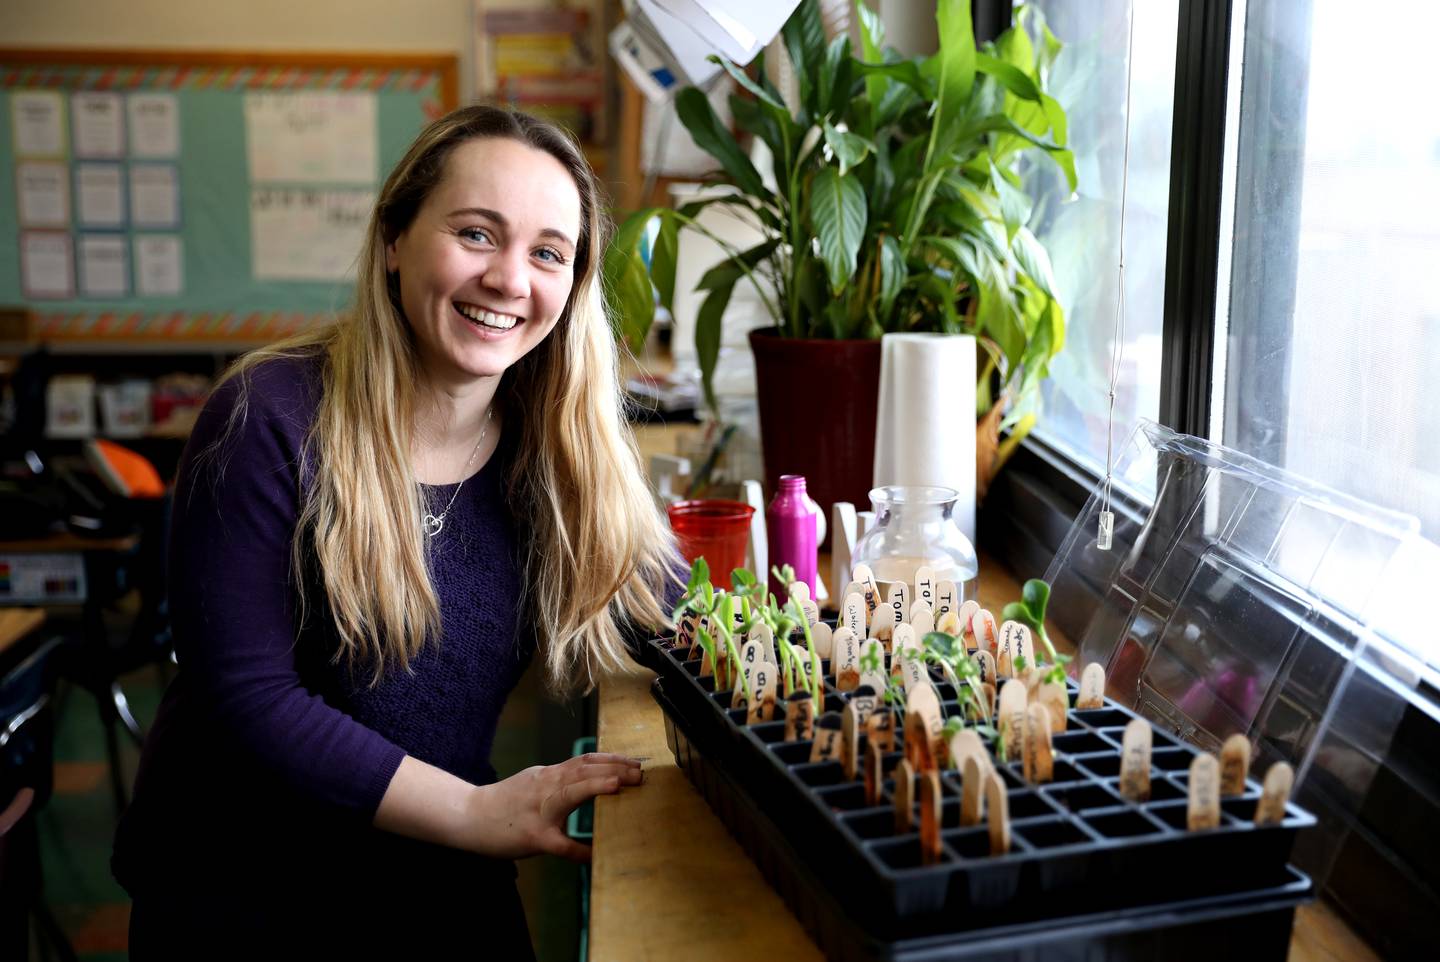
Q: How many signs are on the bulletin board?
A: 11